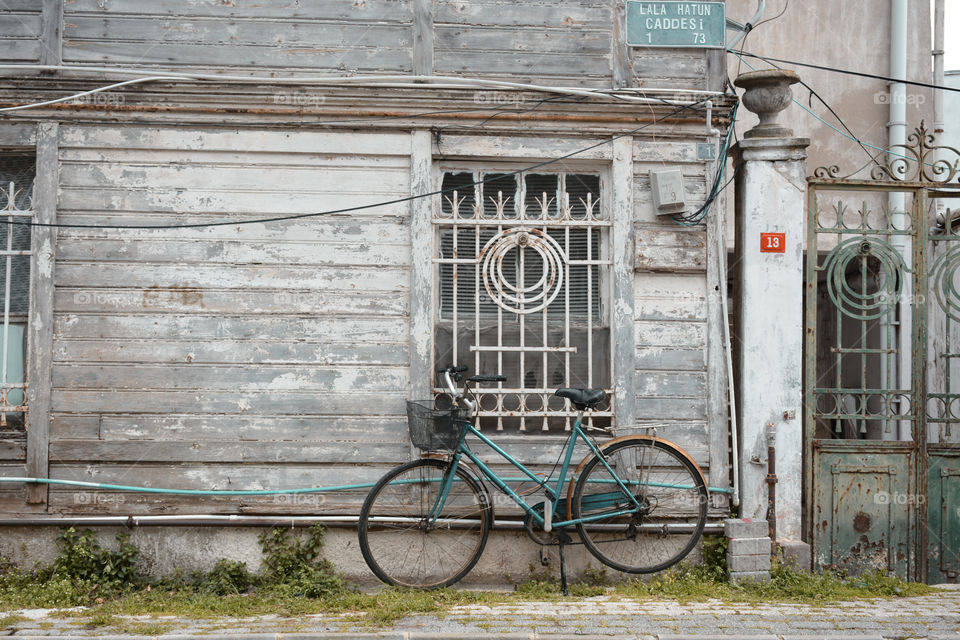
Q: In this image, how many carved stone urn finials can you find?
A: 1